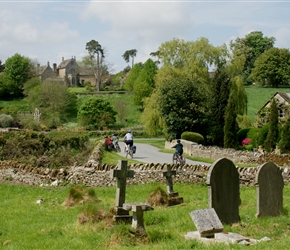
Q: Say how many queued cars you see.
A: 0